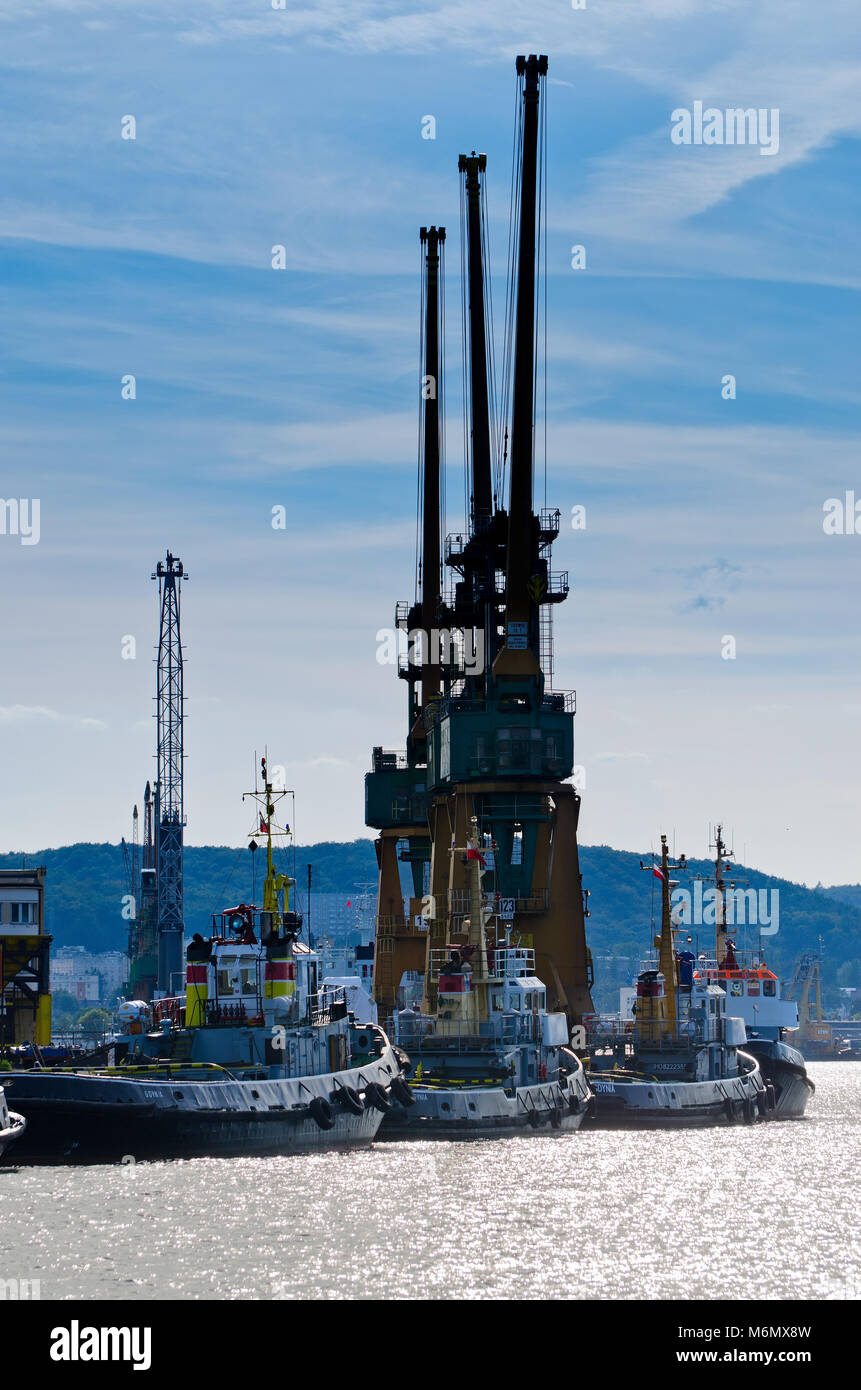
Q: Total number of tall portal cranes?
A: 3